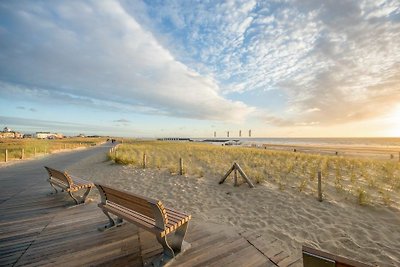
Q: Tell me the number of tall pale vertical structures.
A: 4